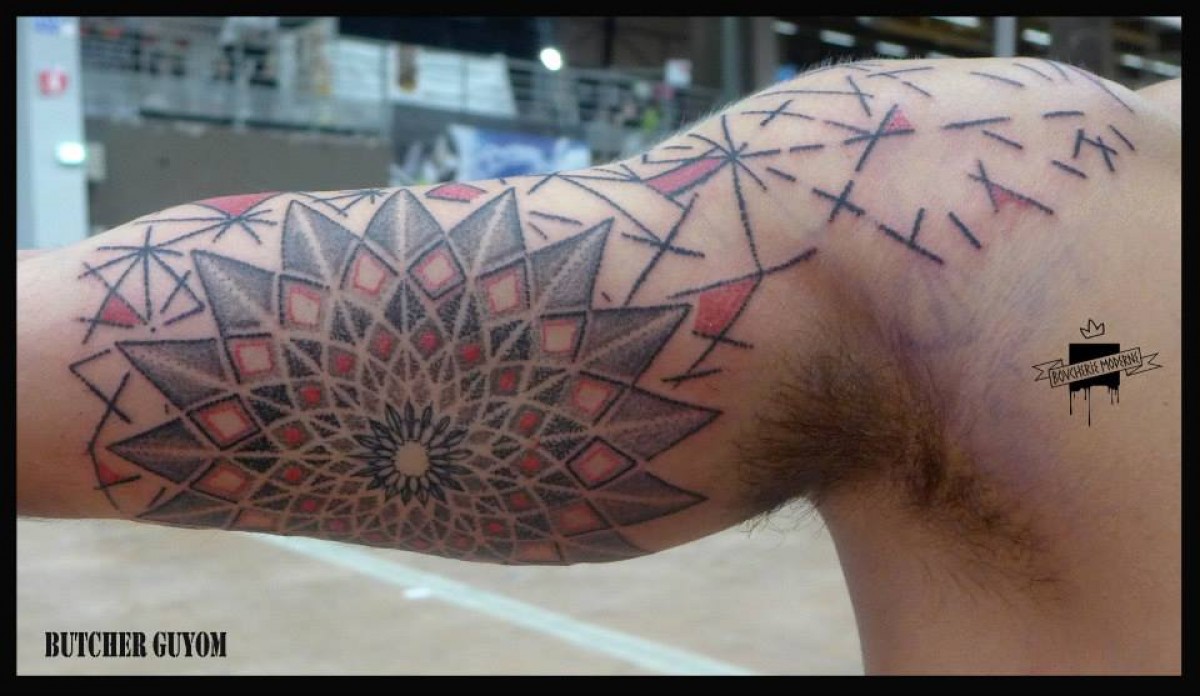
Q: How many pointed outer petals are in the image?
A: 12